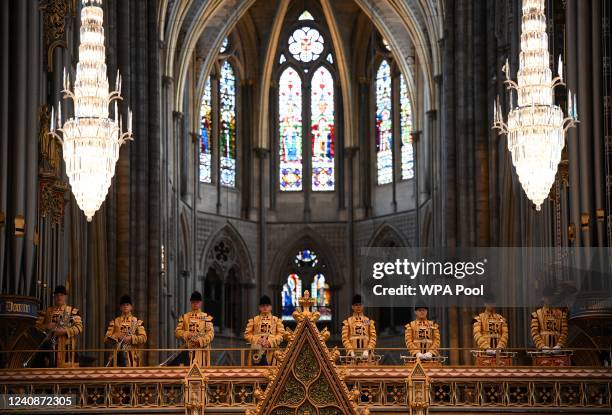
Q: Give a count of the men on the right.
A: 4